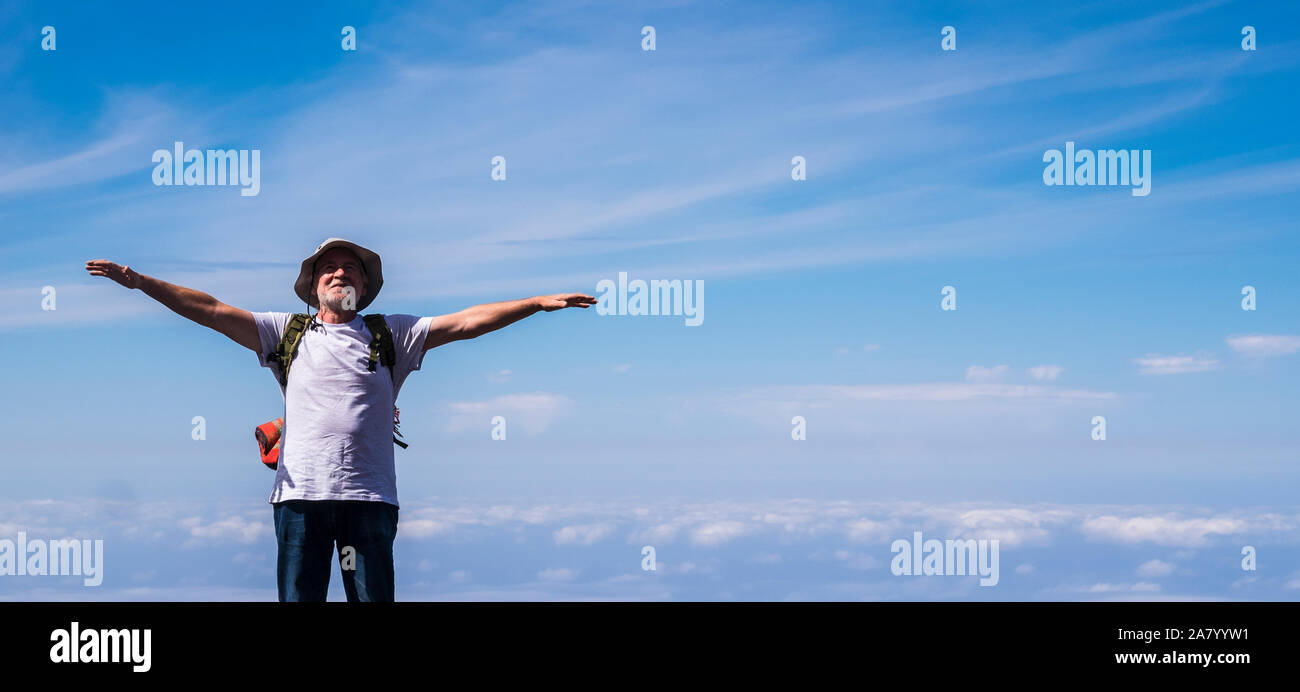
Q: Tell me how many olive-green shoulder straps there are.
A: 2